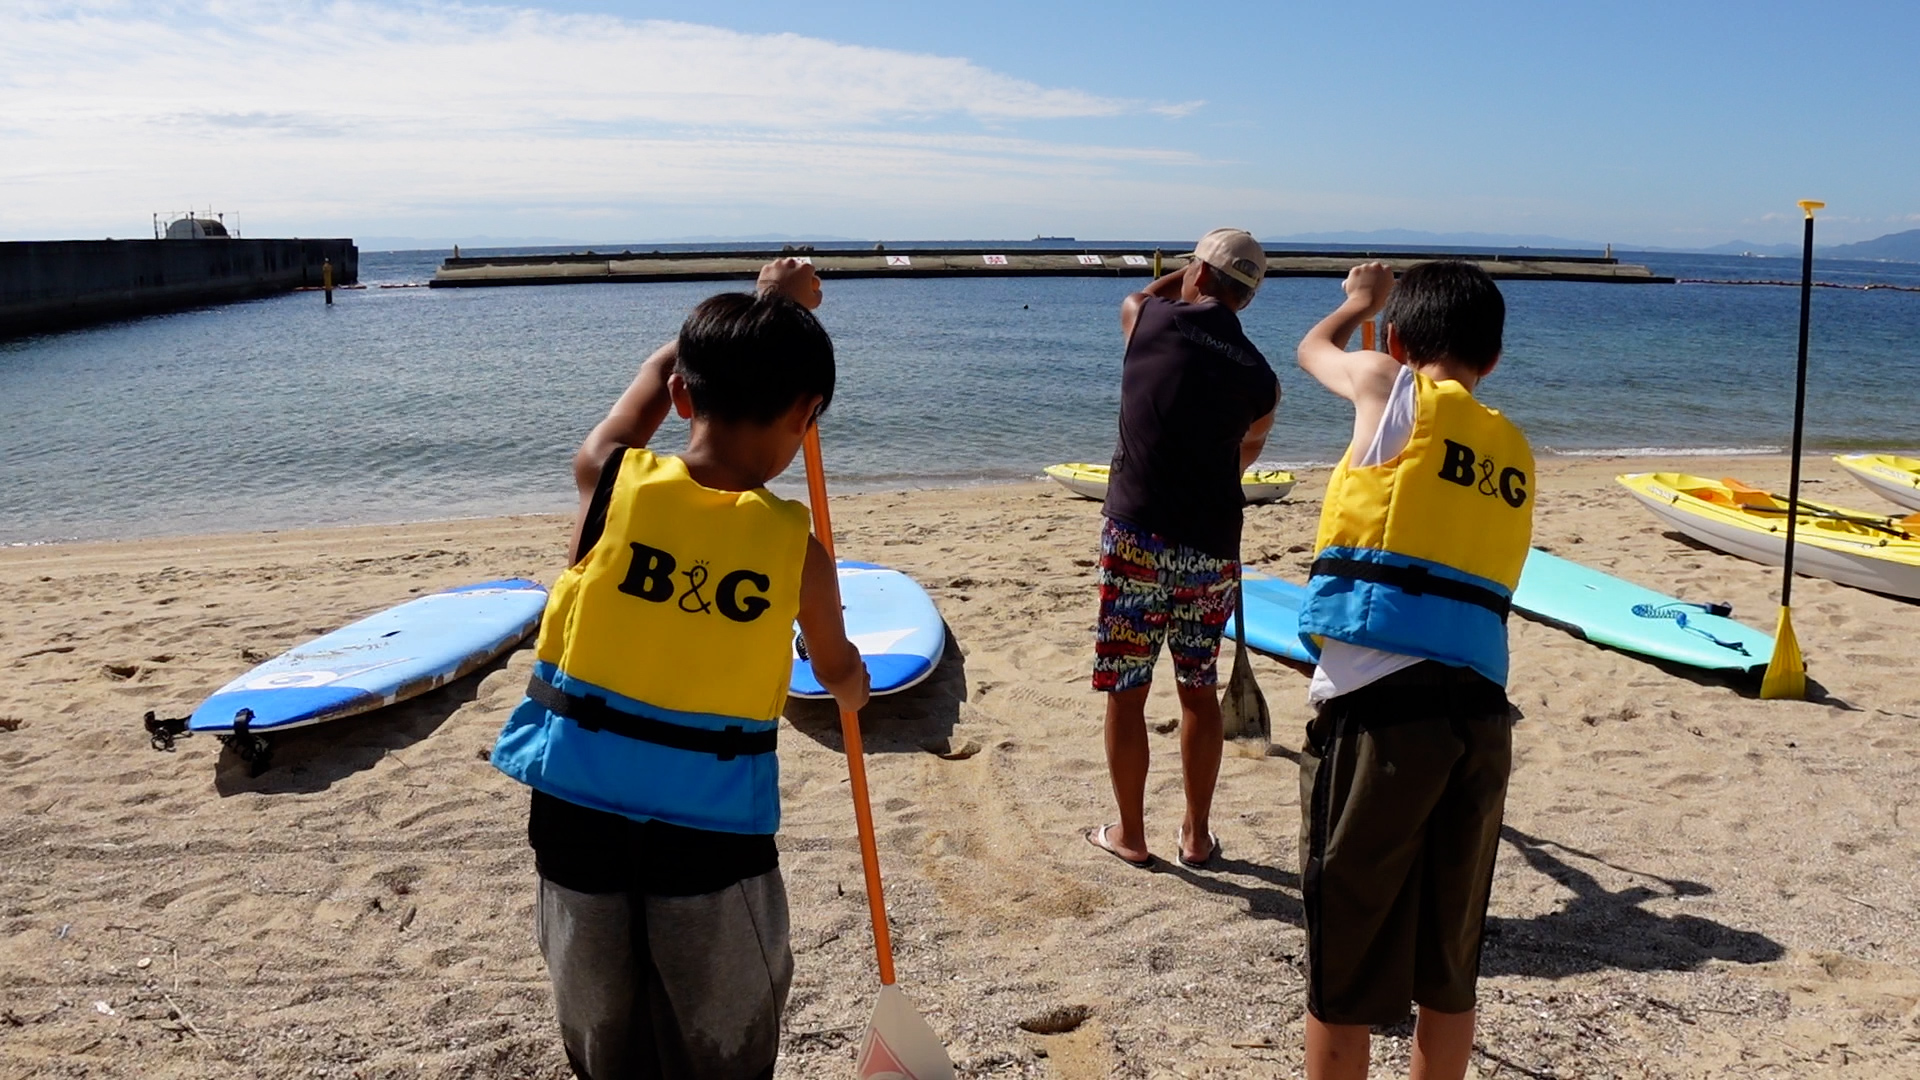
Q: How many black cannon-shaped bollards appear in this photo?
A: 0